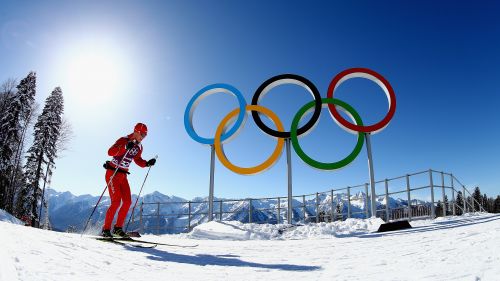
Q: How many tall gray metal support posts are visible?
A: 3